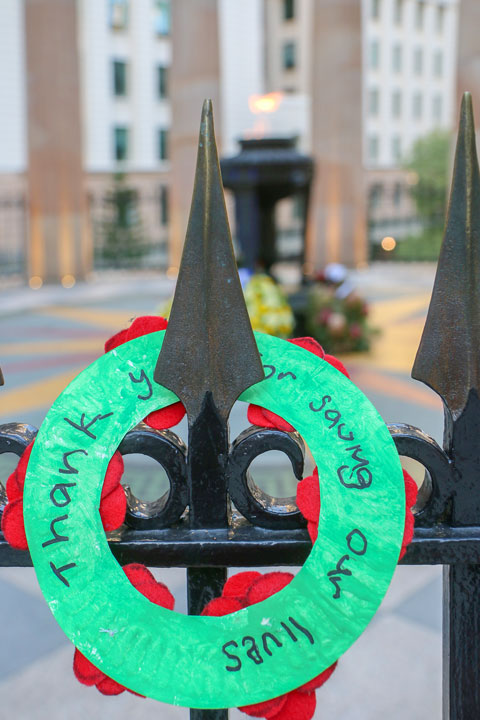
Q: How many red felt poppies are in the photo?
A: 6